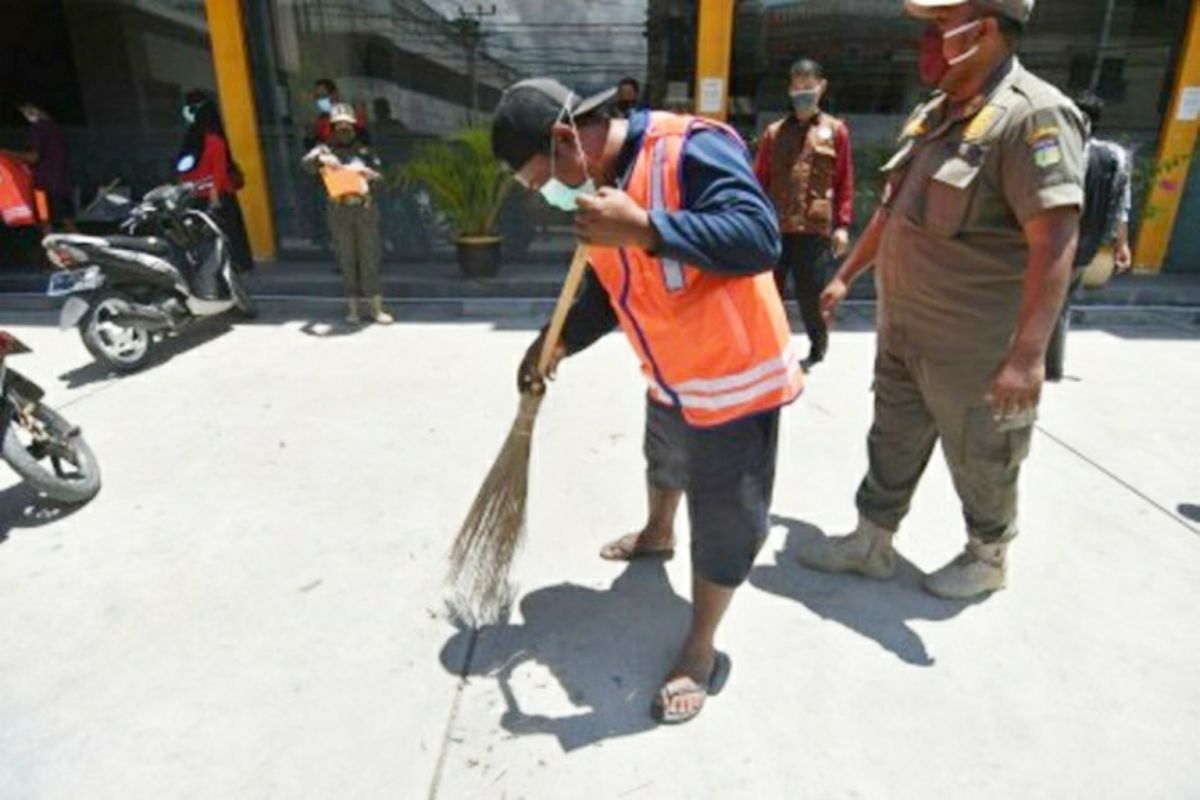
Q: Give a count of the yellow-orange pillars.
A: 3